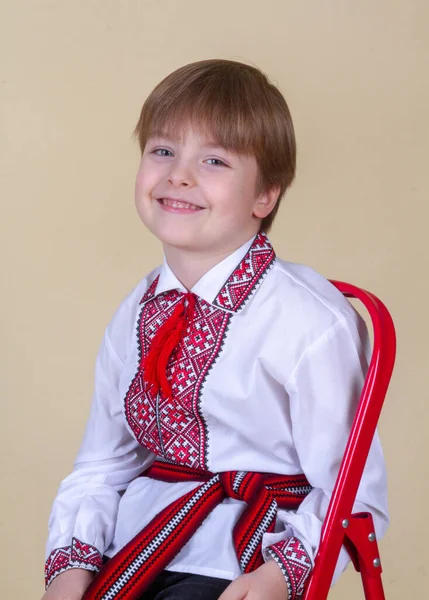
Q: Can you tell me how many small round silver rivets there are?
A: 3